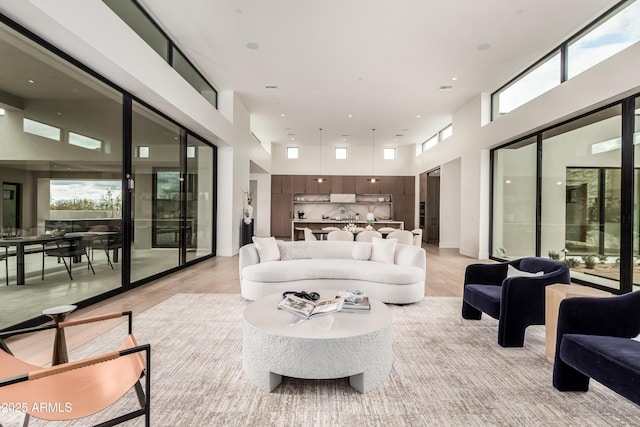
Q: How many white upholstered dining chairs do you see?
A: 8